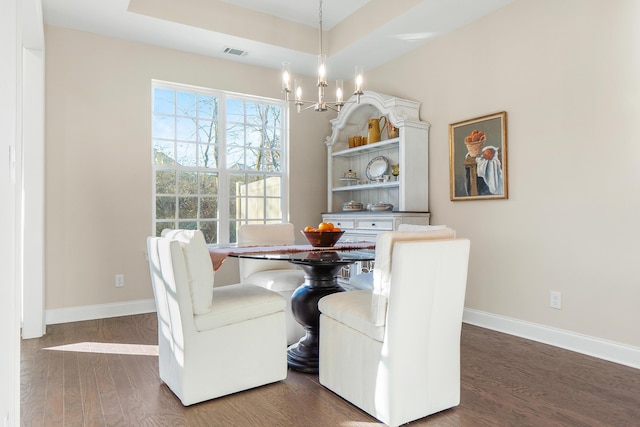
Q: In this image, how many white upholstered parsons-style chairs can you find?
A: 4